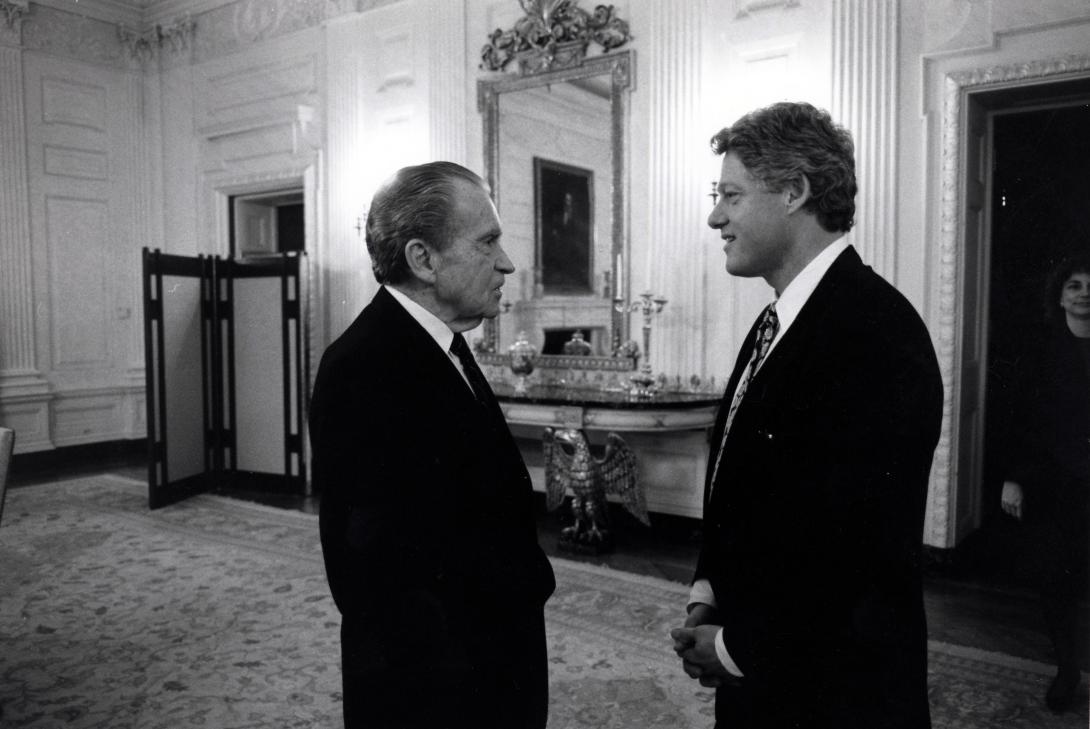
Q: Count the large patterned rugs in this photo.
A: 1